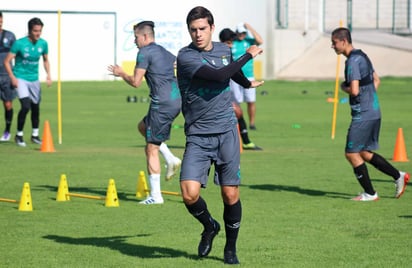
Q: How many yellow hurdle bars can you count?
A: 3